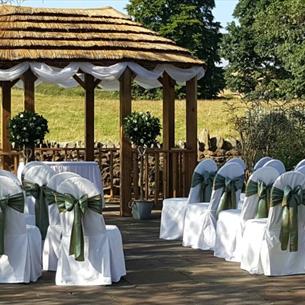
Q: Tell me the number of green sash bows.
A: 7